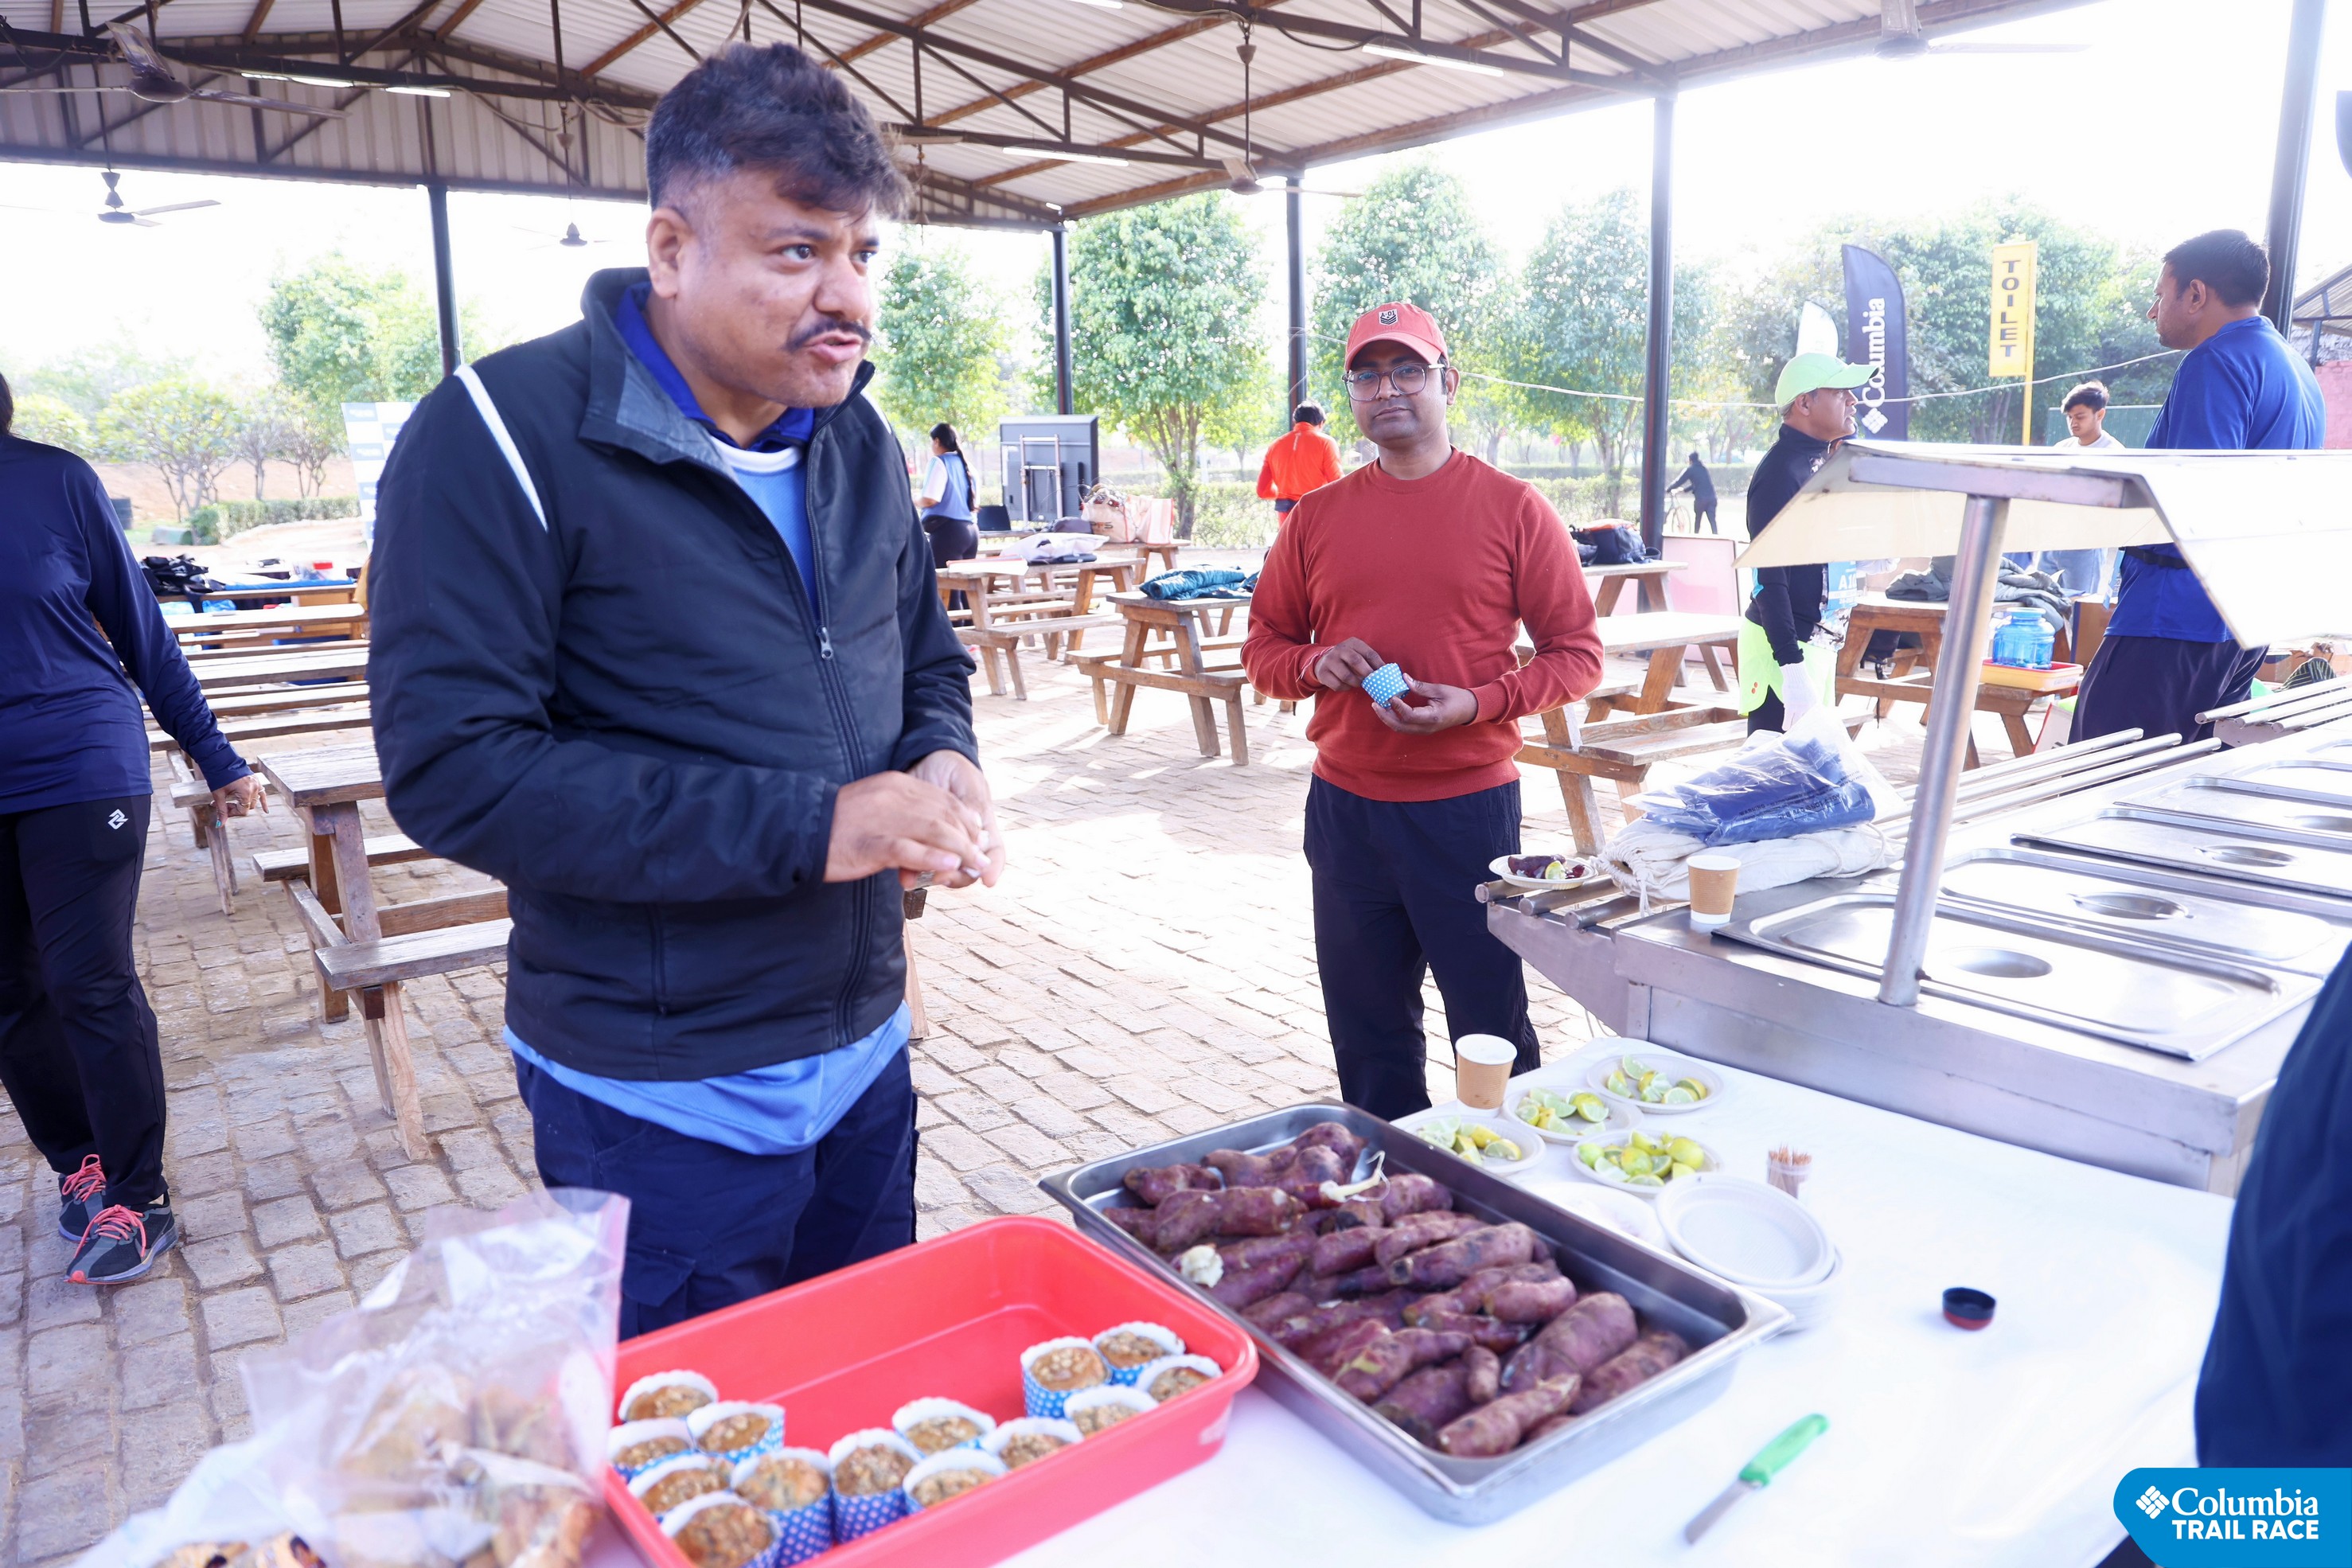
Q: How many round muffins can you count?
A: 14